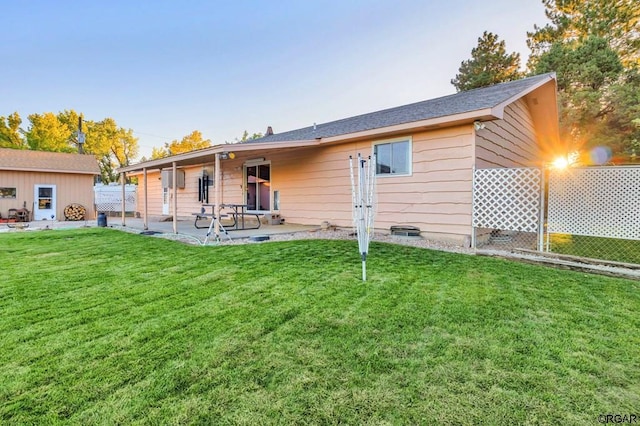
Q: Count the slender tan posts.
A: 4